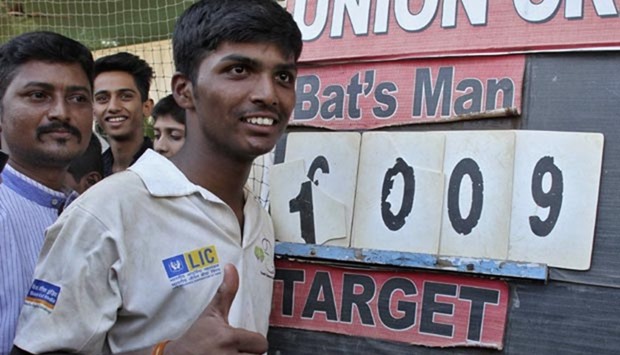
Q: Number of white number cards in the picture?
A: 4